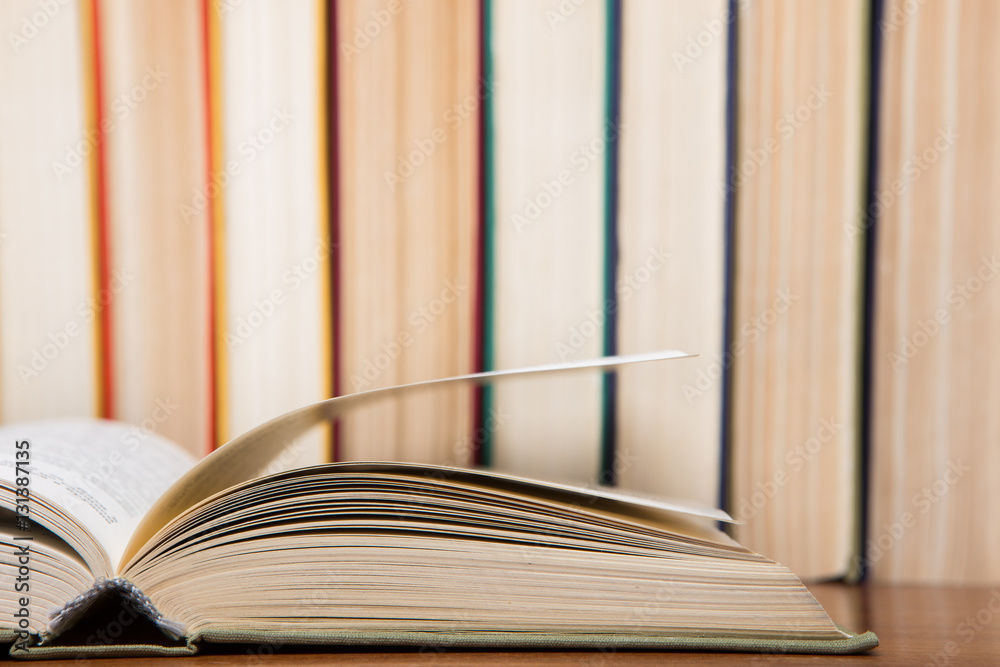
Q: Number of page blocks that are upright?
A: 8